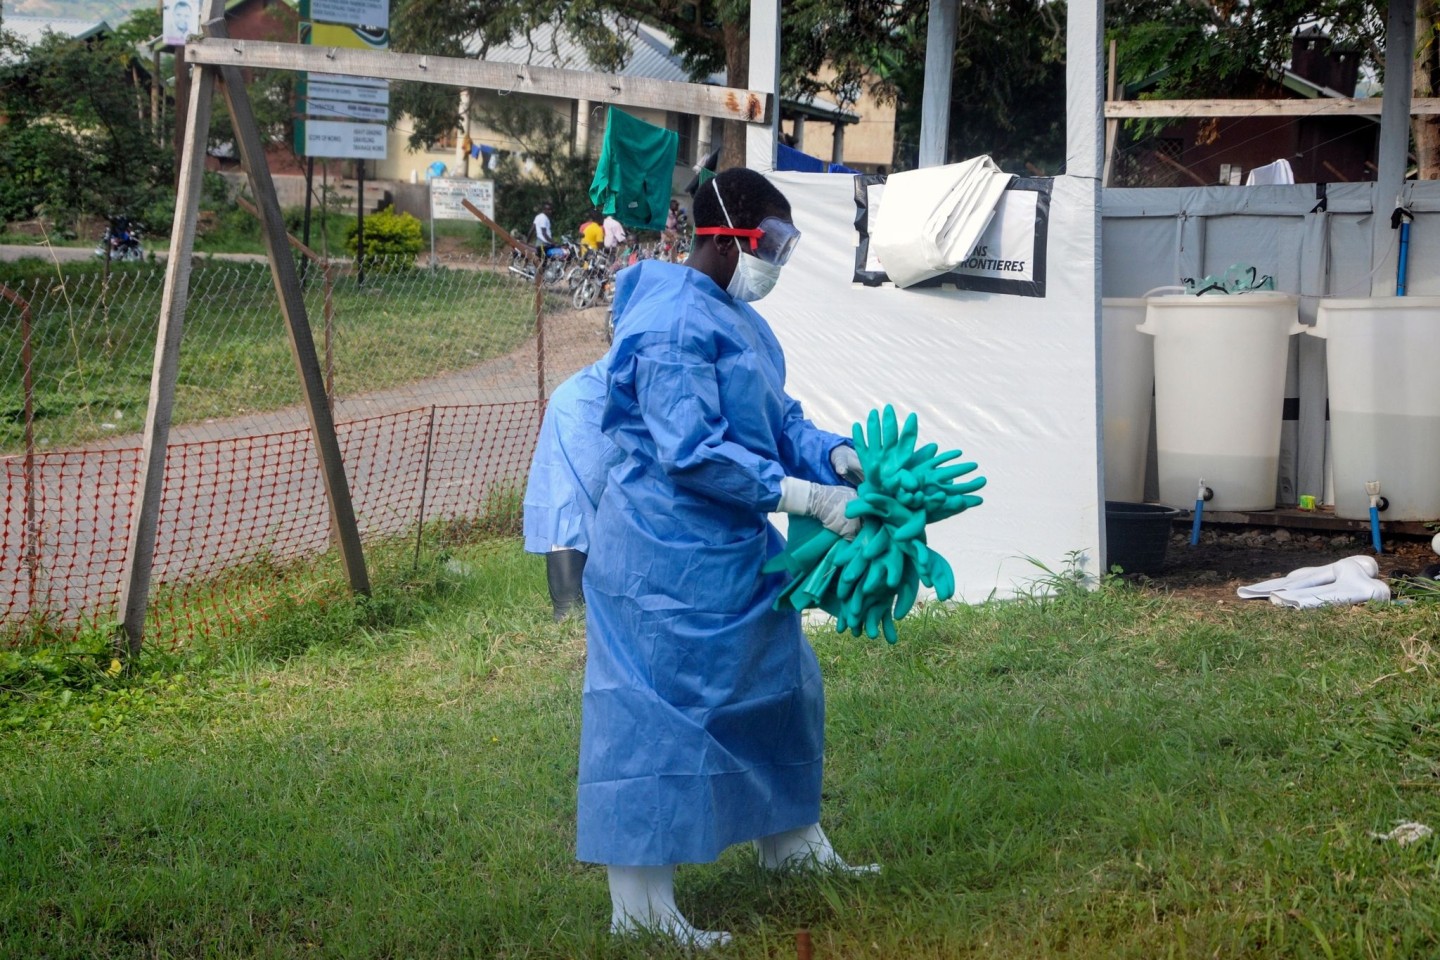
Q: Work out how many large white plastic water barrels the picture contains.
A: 3